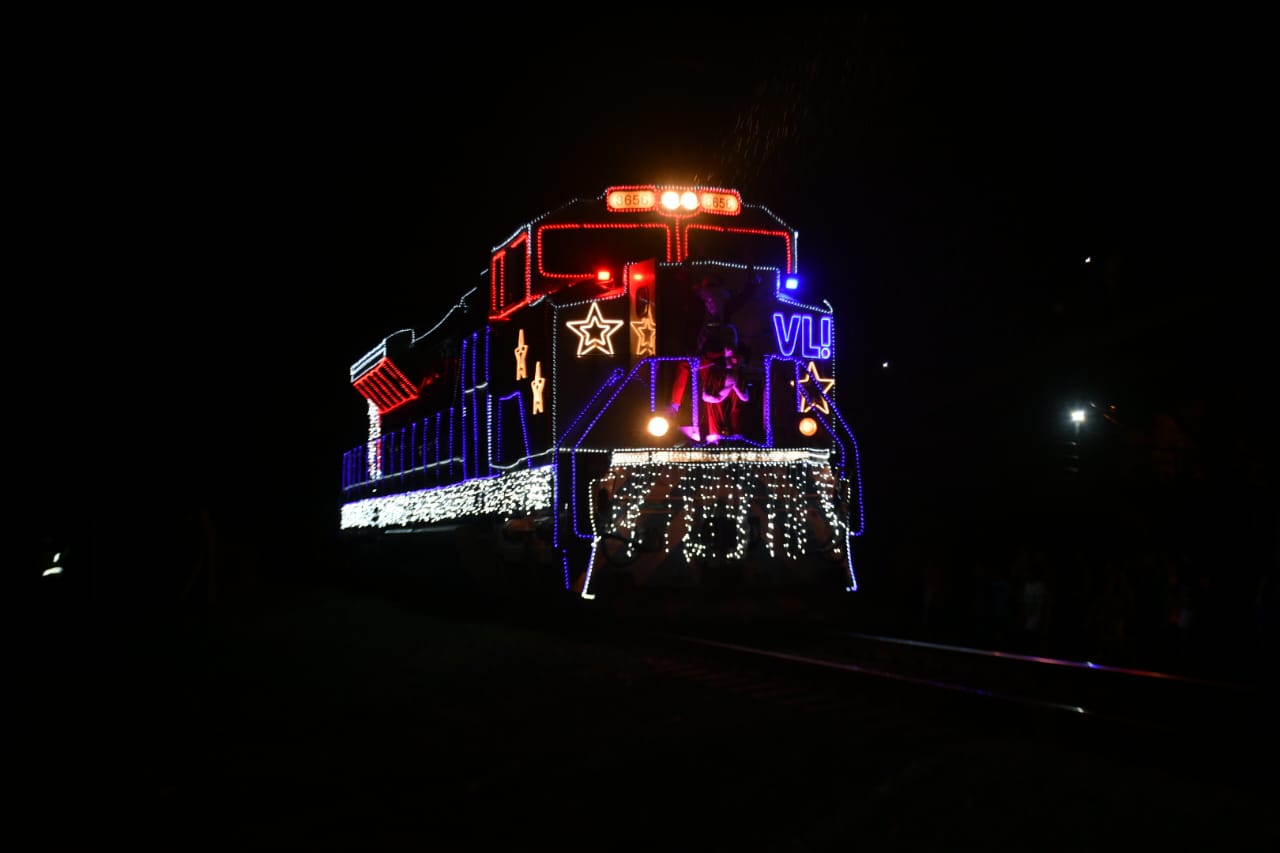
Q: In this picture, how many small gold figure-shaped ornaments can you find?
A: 2